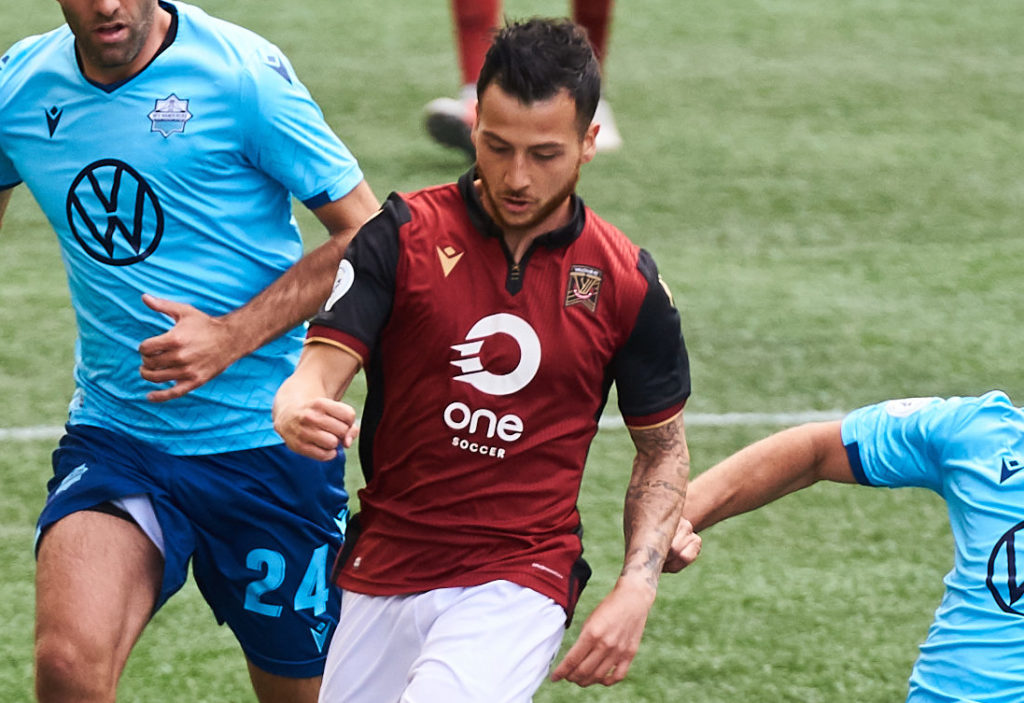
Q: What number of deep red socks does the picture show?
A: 2